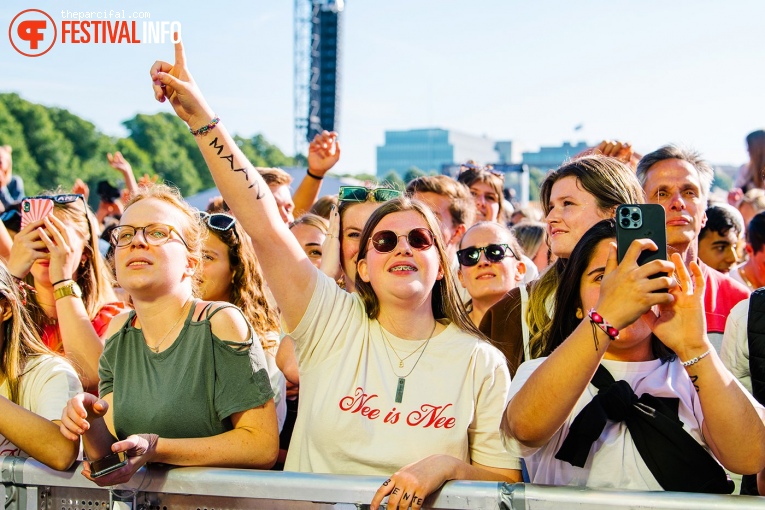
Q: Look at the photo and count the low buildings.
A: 2